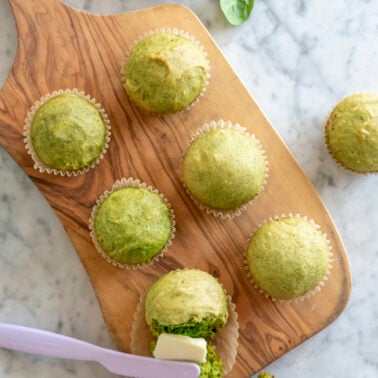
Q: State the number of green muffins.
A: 7